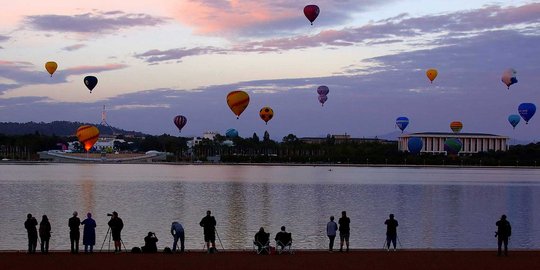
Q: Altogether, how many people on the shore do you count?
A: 14